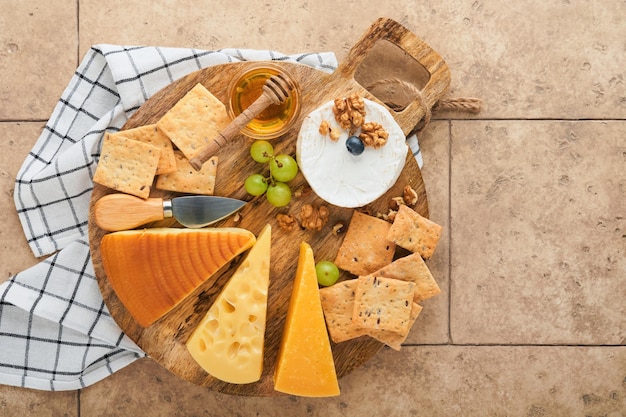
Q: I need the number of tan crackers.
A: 10